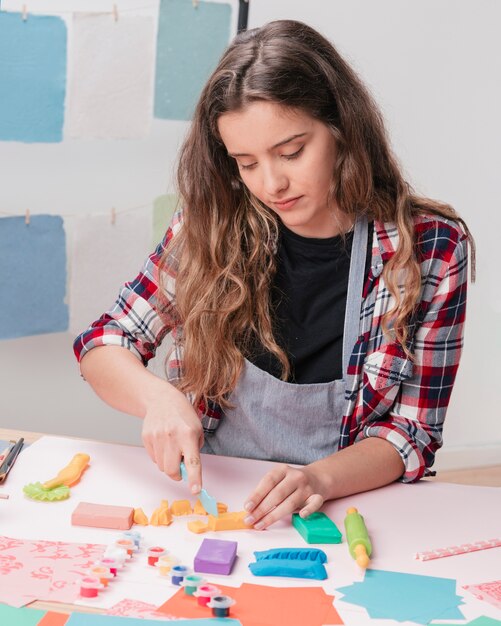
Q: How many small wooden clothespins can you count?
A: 5